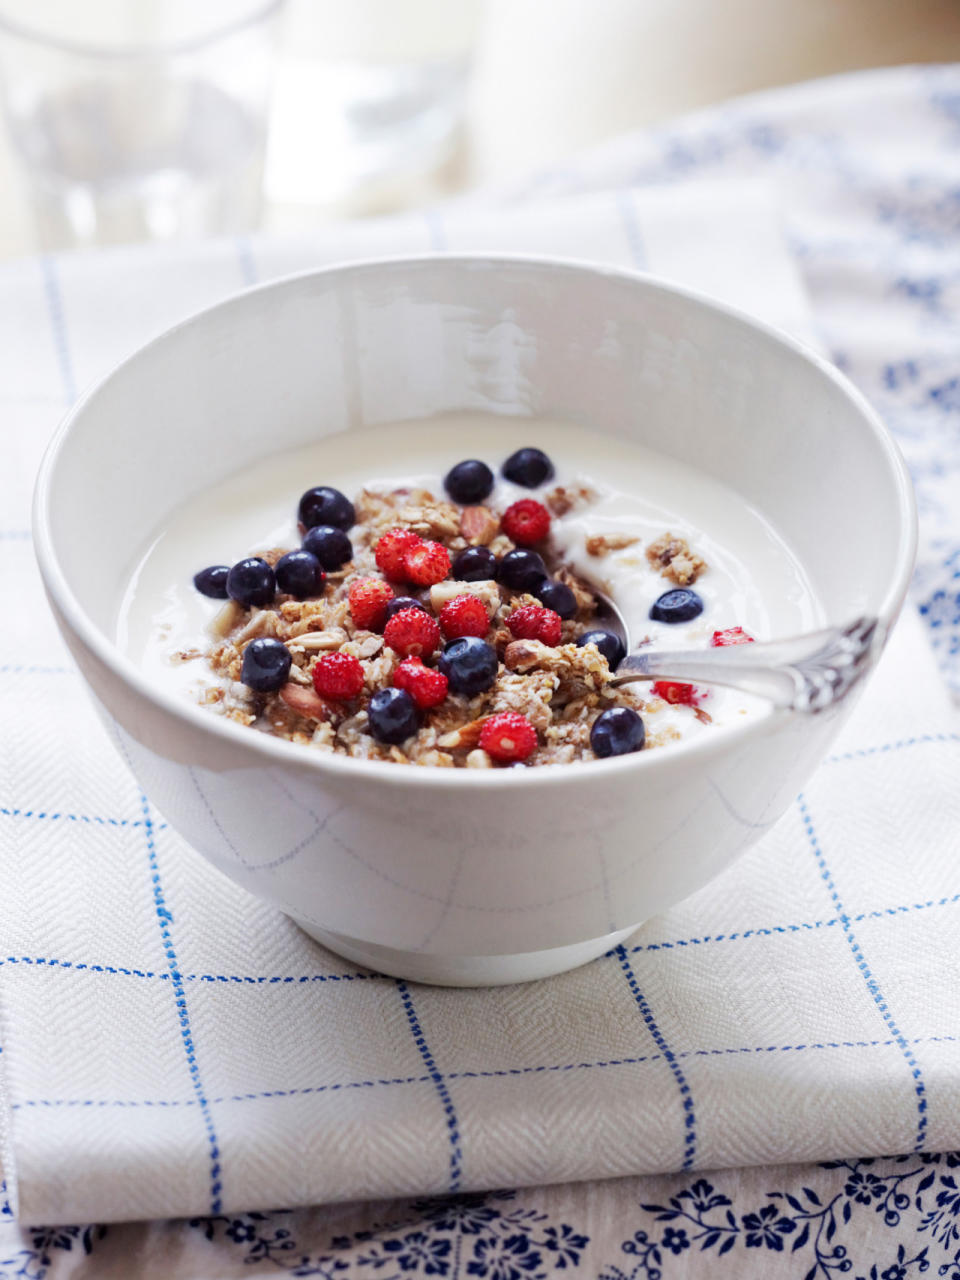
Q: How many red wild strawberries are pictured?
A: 12